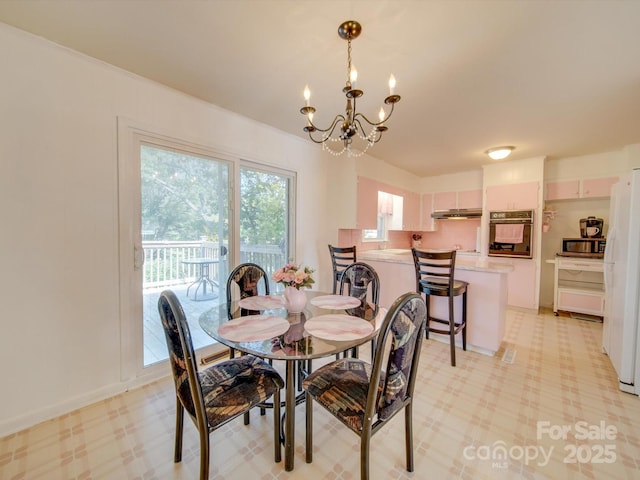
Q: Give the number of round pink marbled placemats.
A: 4